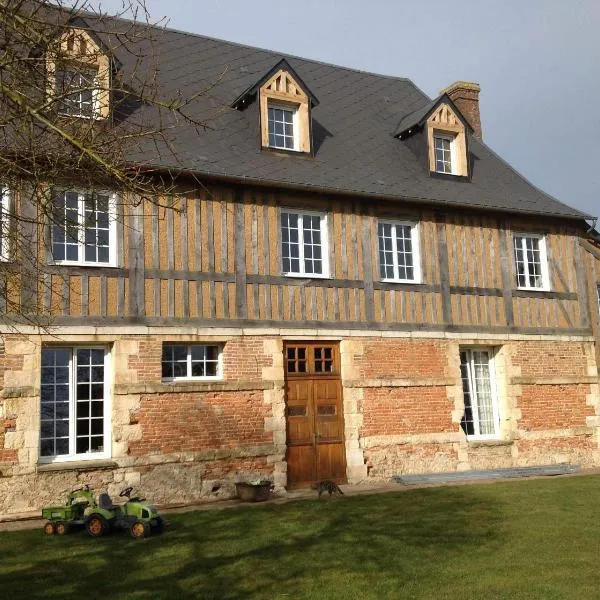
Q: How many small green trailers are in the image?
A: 1